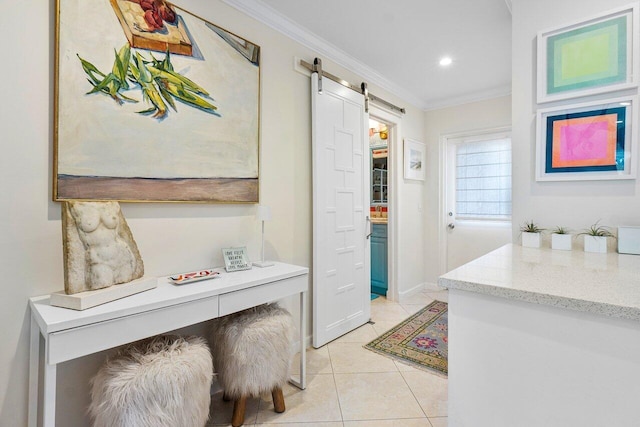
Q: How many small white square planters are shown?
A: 3